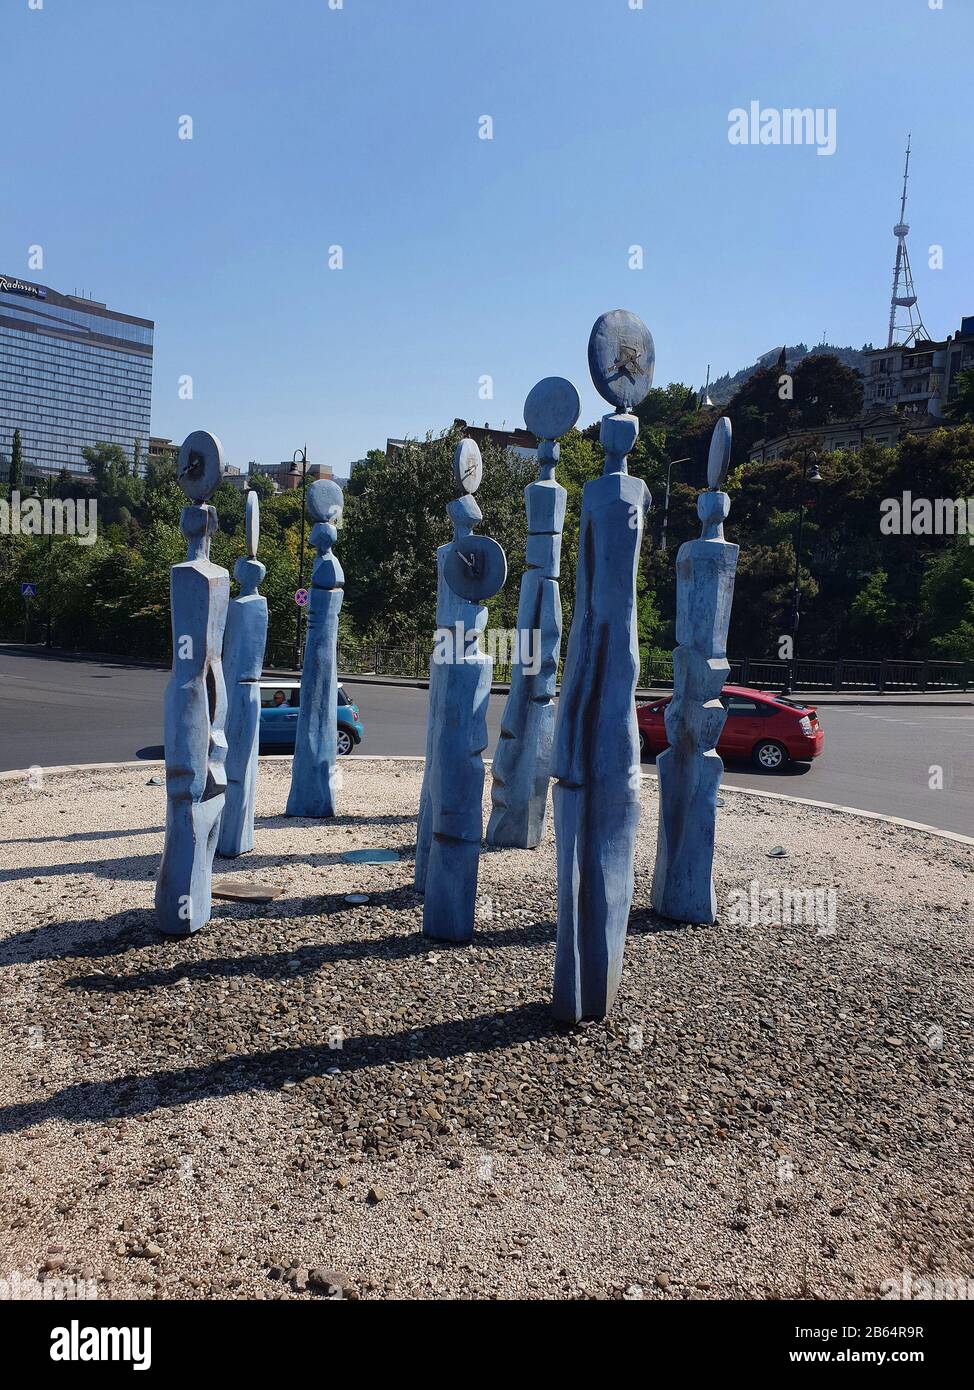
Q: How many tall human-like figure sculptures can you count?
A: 8